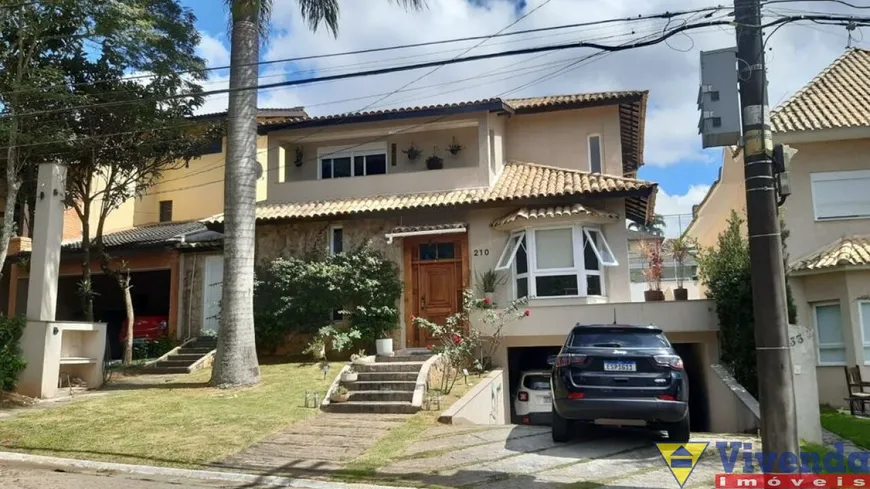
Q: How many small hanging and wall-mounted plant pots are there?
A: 4